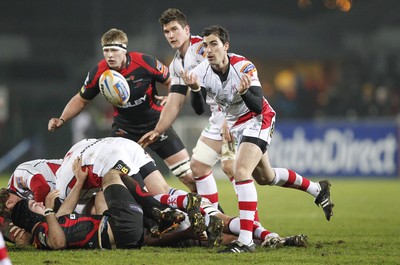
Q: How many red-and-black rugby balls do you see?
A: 0